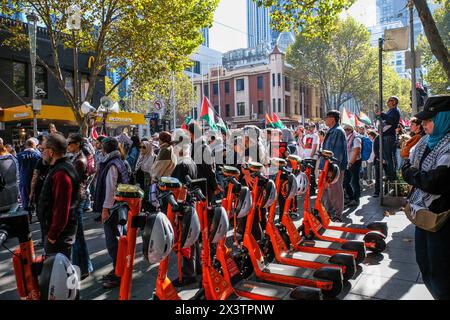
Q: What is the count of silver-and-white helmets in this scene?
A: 9